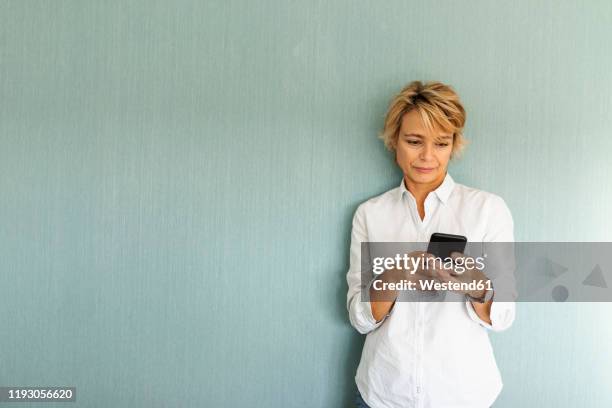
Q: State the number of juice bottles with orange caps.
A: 0